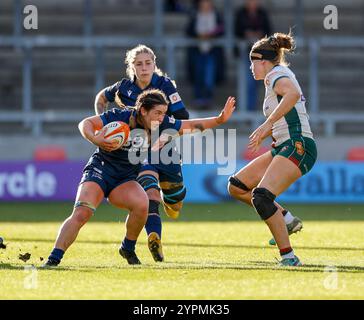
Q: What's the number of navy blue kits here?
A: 2